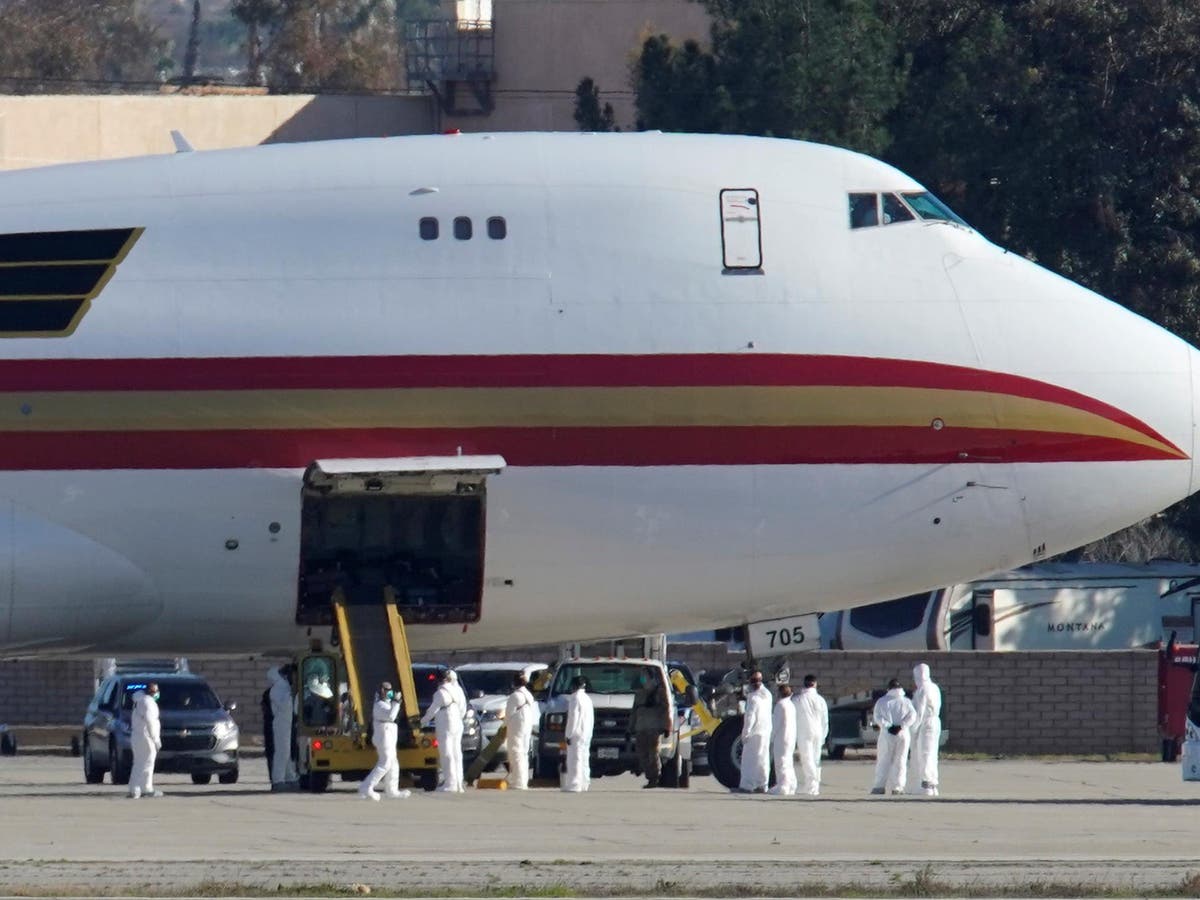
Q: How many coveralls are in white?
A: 11